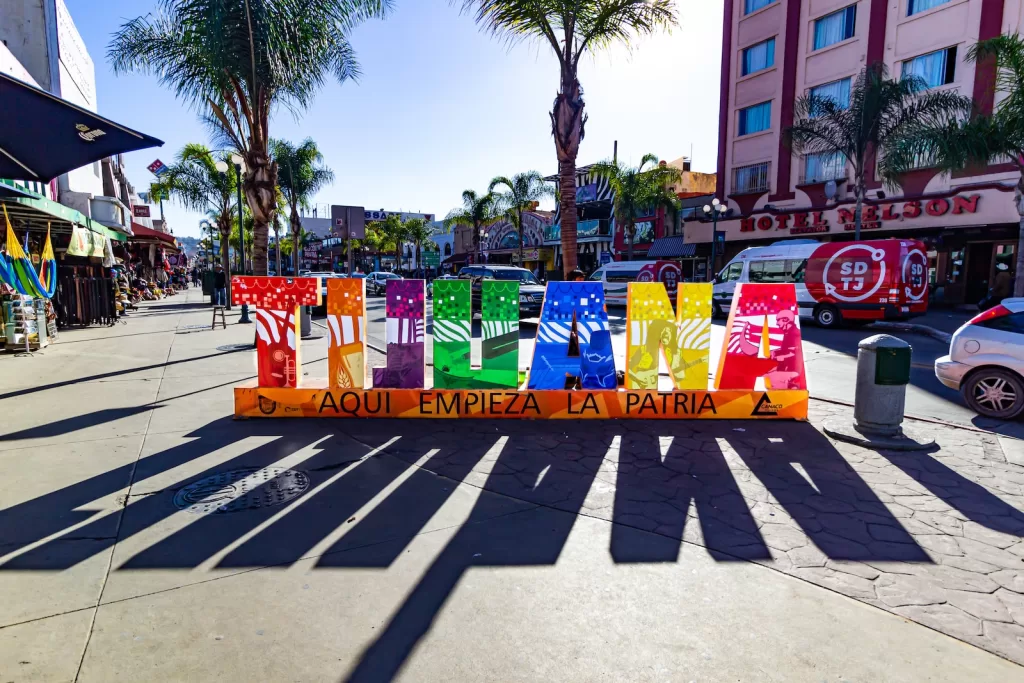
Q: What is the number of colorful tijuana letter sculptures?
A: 7